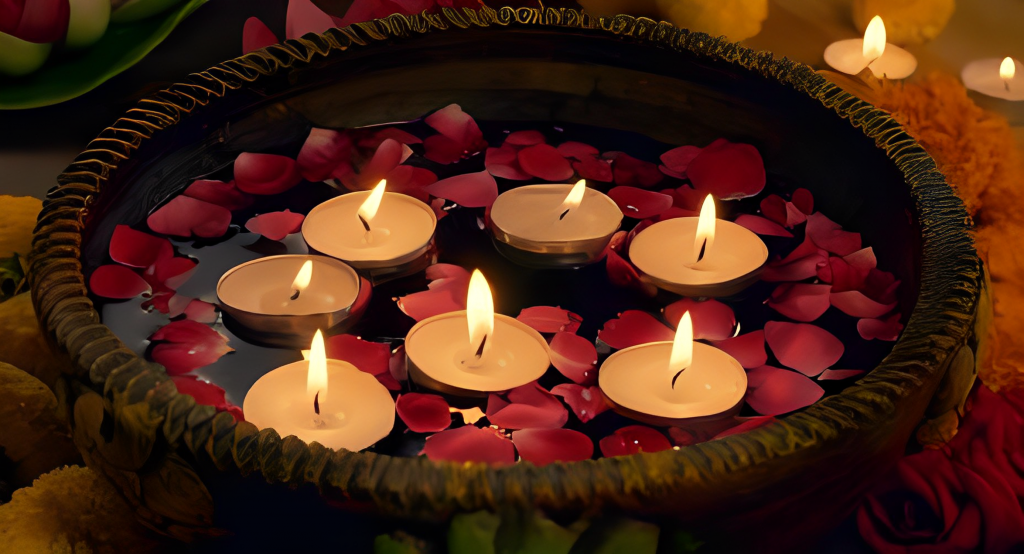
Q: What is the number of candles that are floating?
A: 7